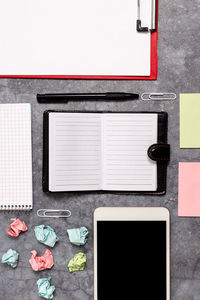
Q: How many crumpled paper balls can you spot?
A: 7